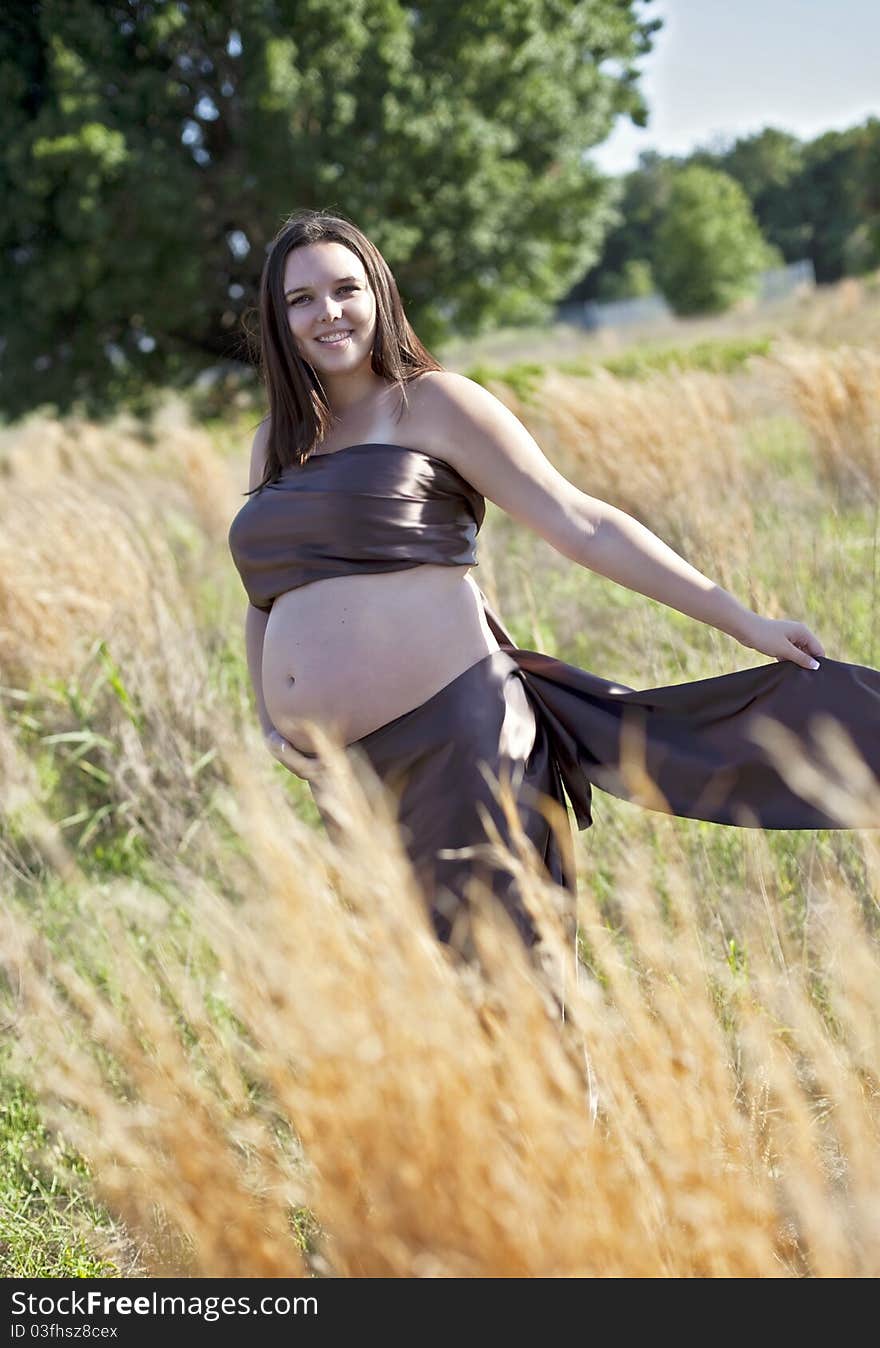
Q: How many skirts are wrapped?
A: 1